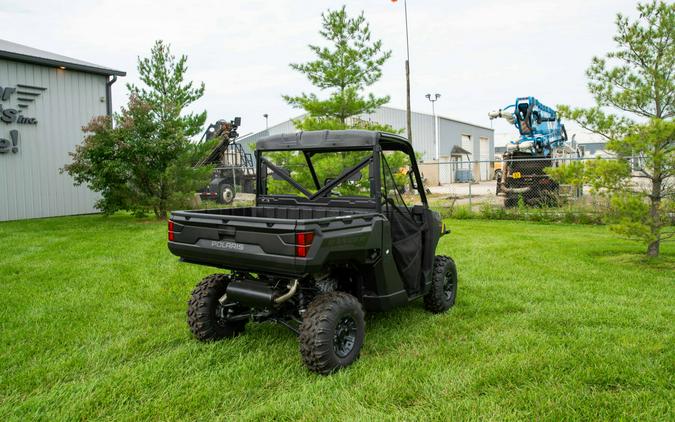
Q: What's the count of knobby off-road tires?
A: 3